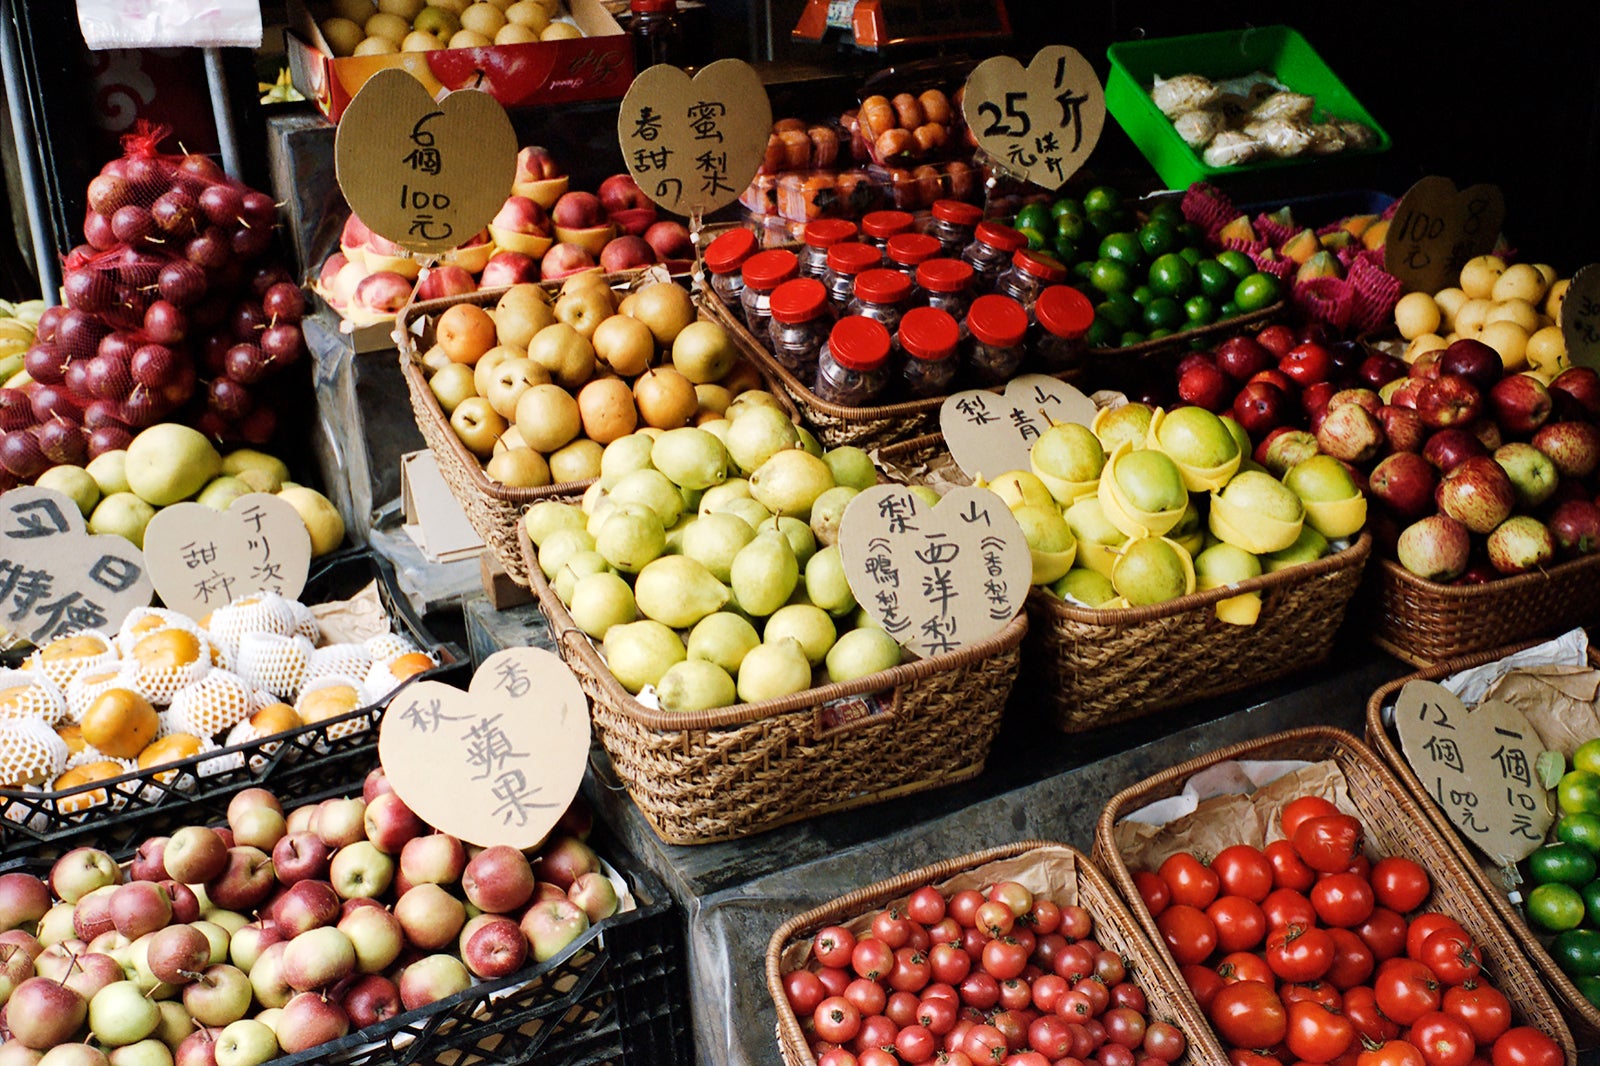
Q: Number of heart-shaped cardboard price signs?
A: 11